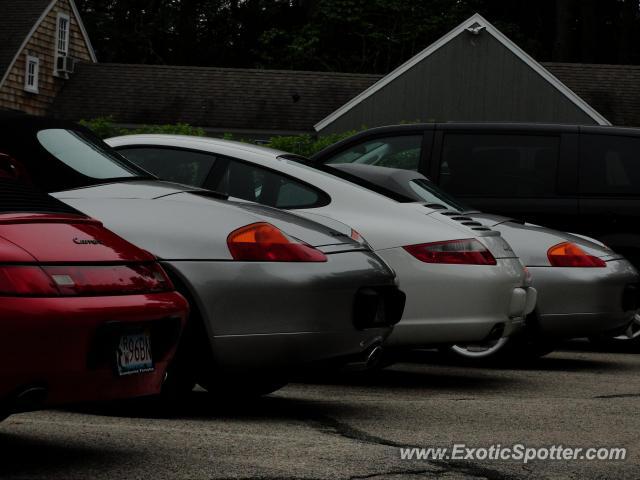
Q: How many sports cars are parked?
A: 4